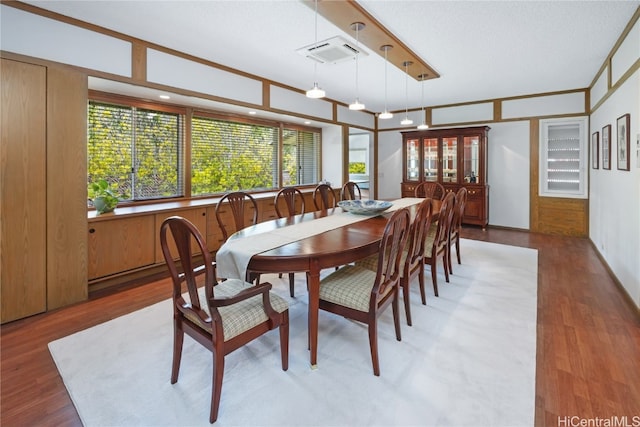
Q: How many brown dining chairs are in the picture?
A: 10